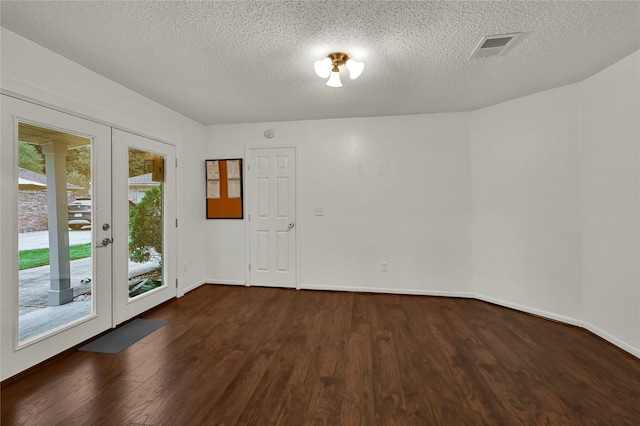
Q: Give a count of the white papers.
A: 4